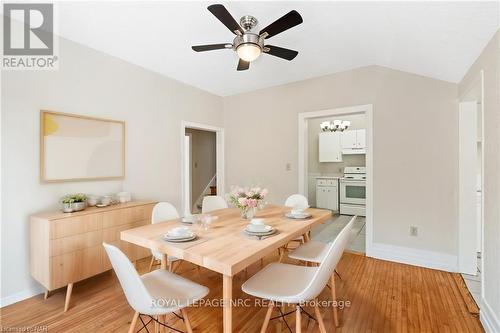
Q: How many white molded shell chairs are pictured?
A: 6